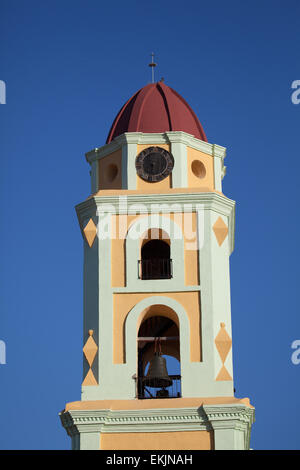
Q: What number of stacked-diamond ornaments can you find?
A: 2